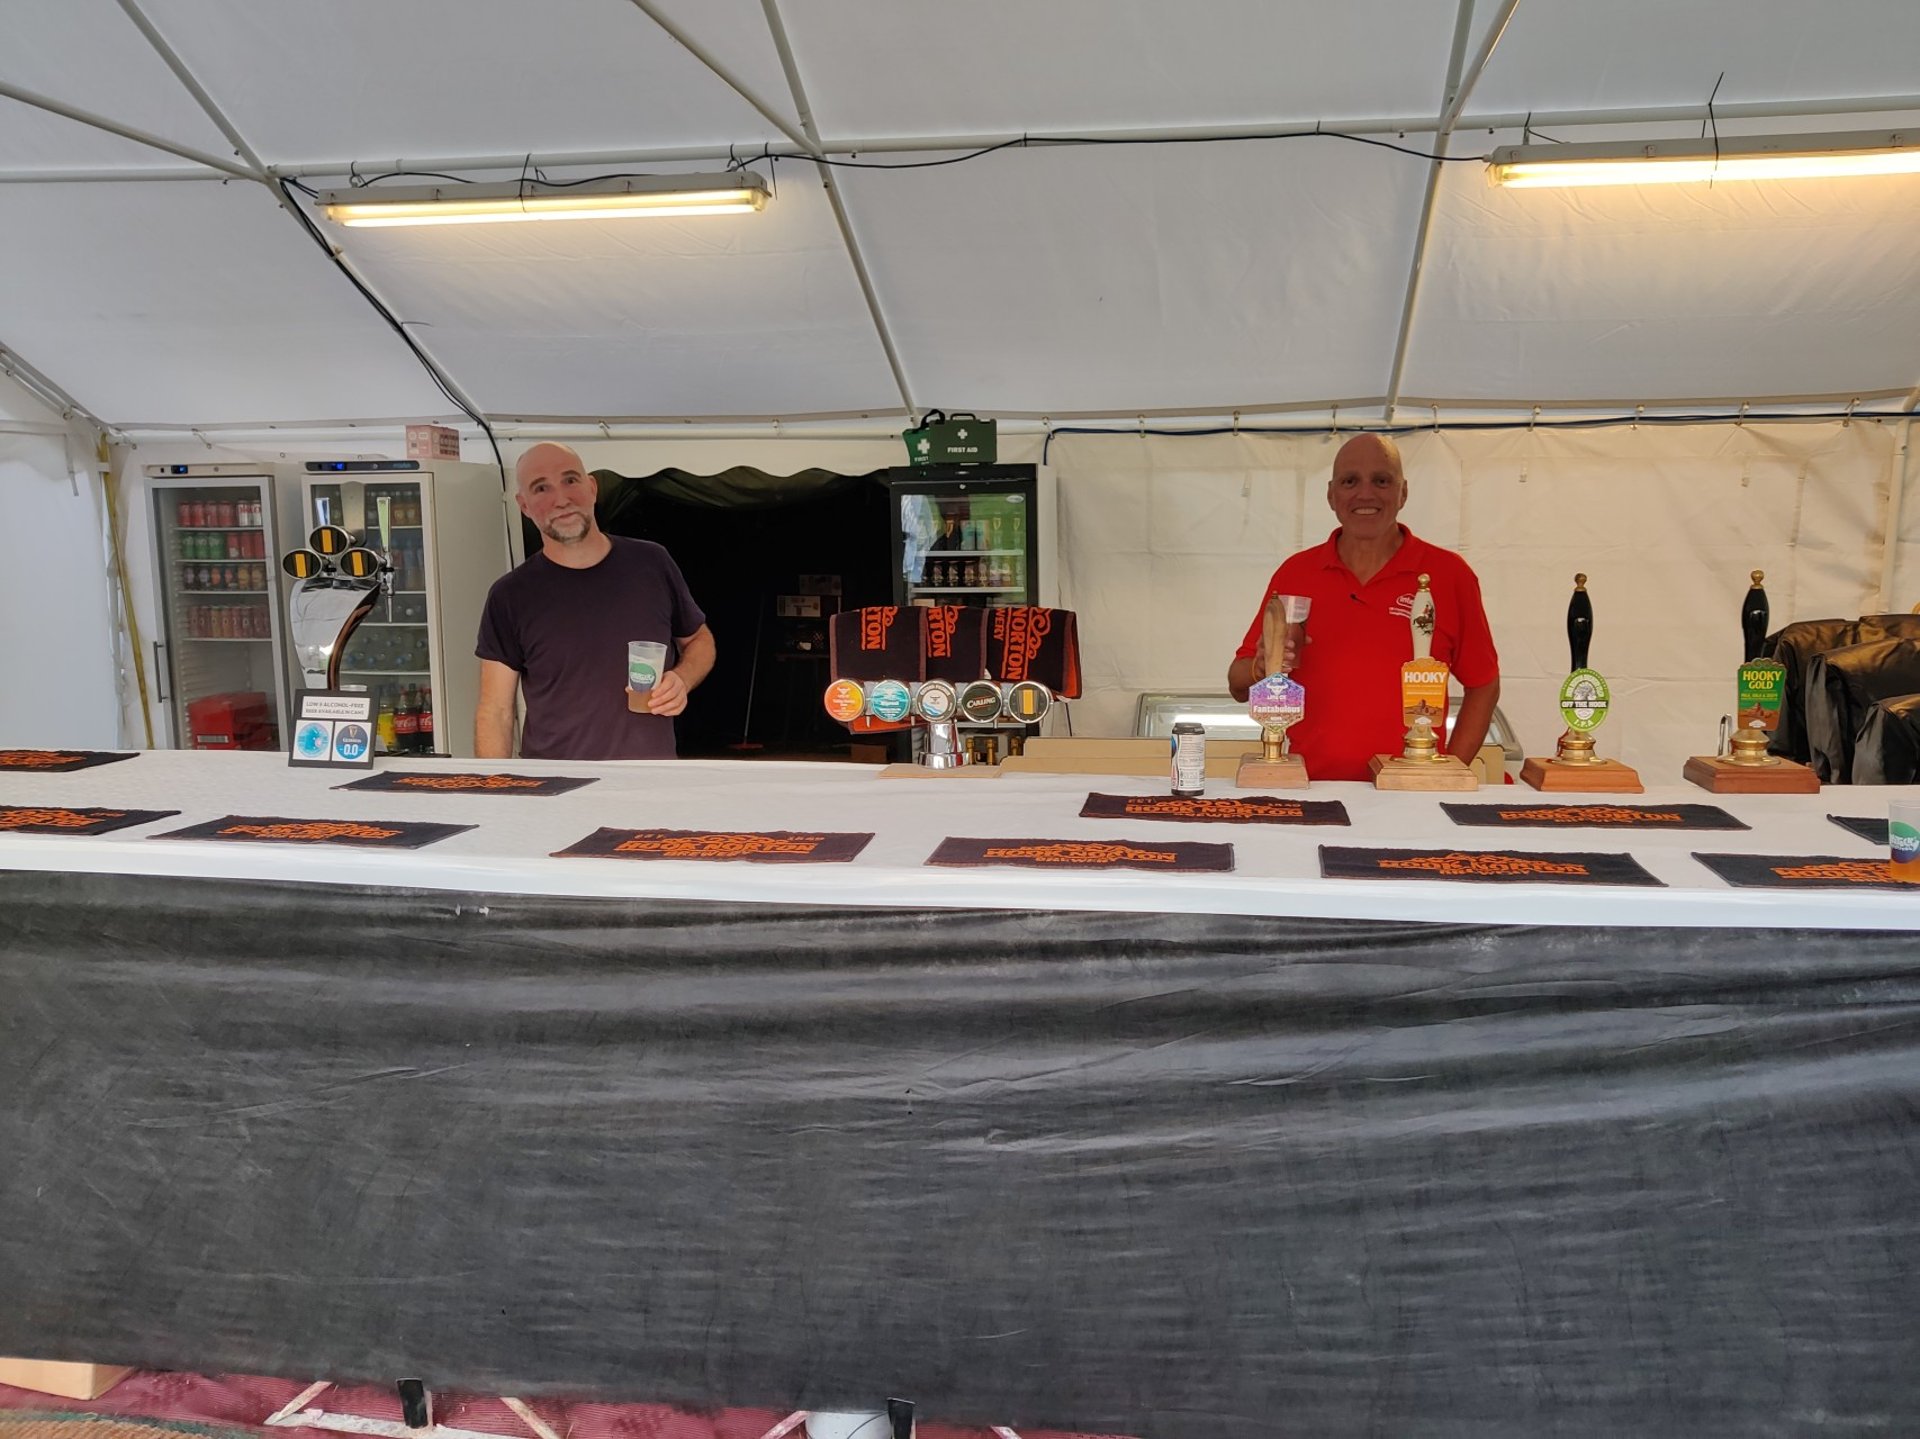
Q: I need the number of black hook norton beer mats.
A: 11